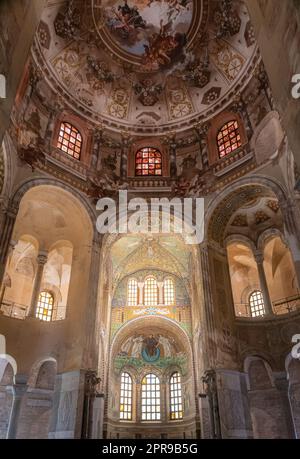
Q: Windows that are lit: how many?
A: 11